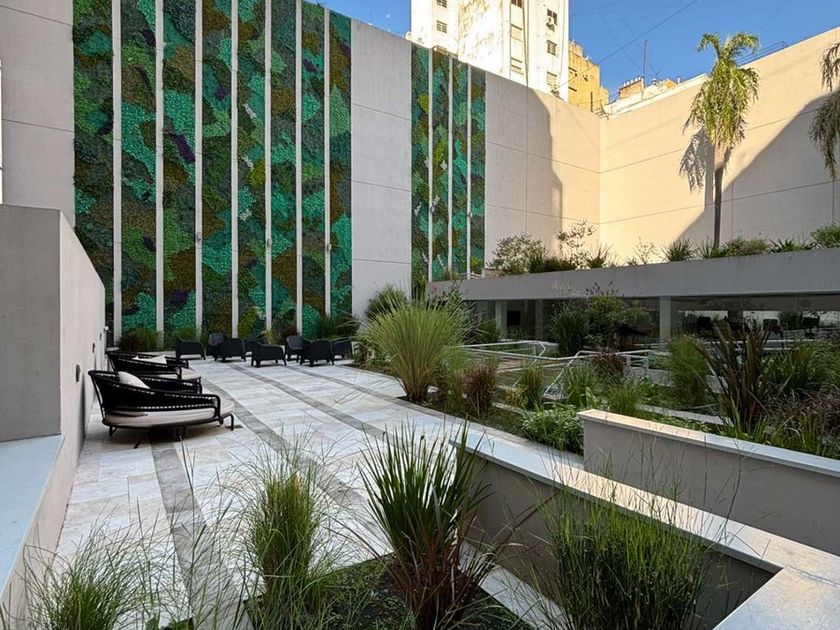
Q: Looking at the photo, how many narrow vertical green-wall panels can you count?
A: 12